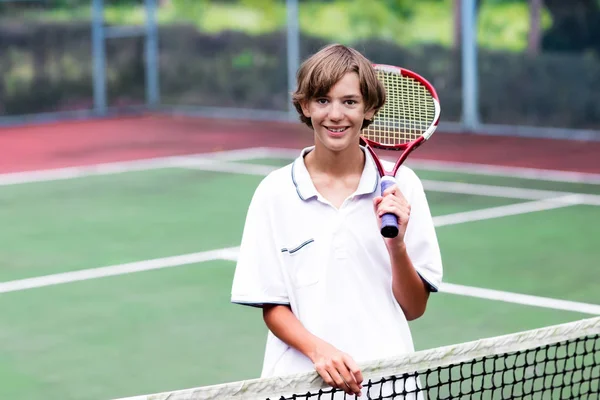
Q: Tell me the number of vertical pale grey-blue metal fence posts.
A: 4